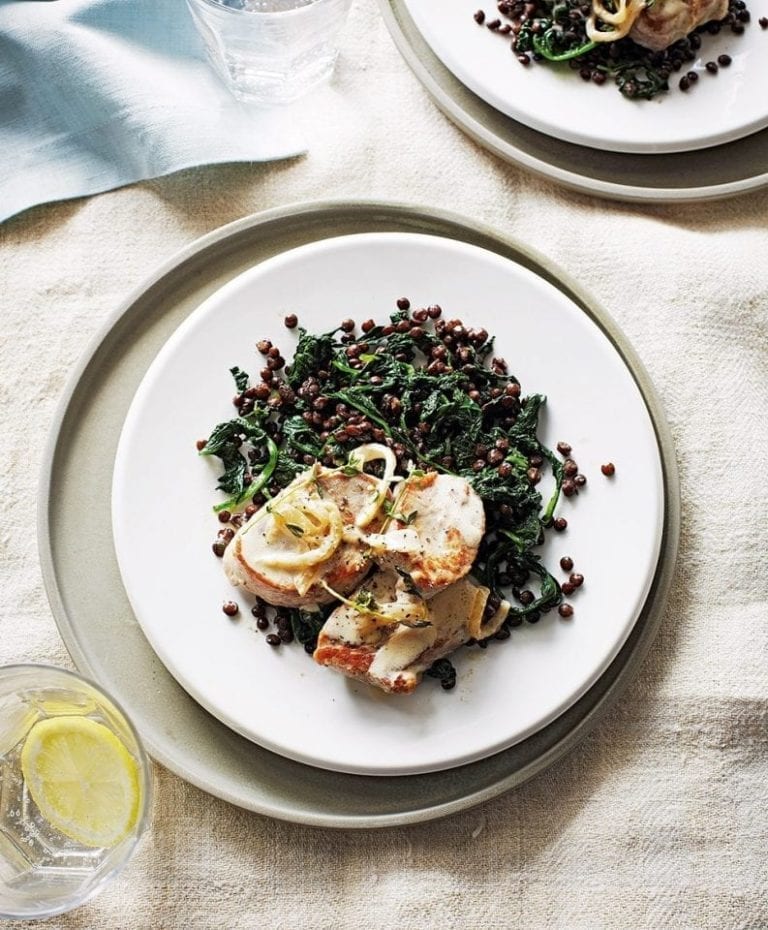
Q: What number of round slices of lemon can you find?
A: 1